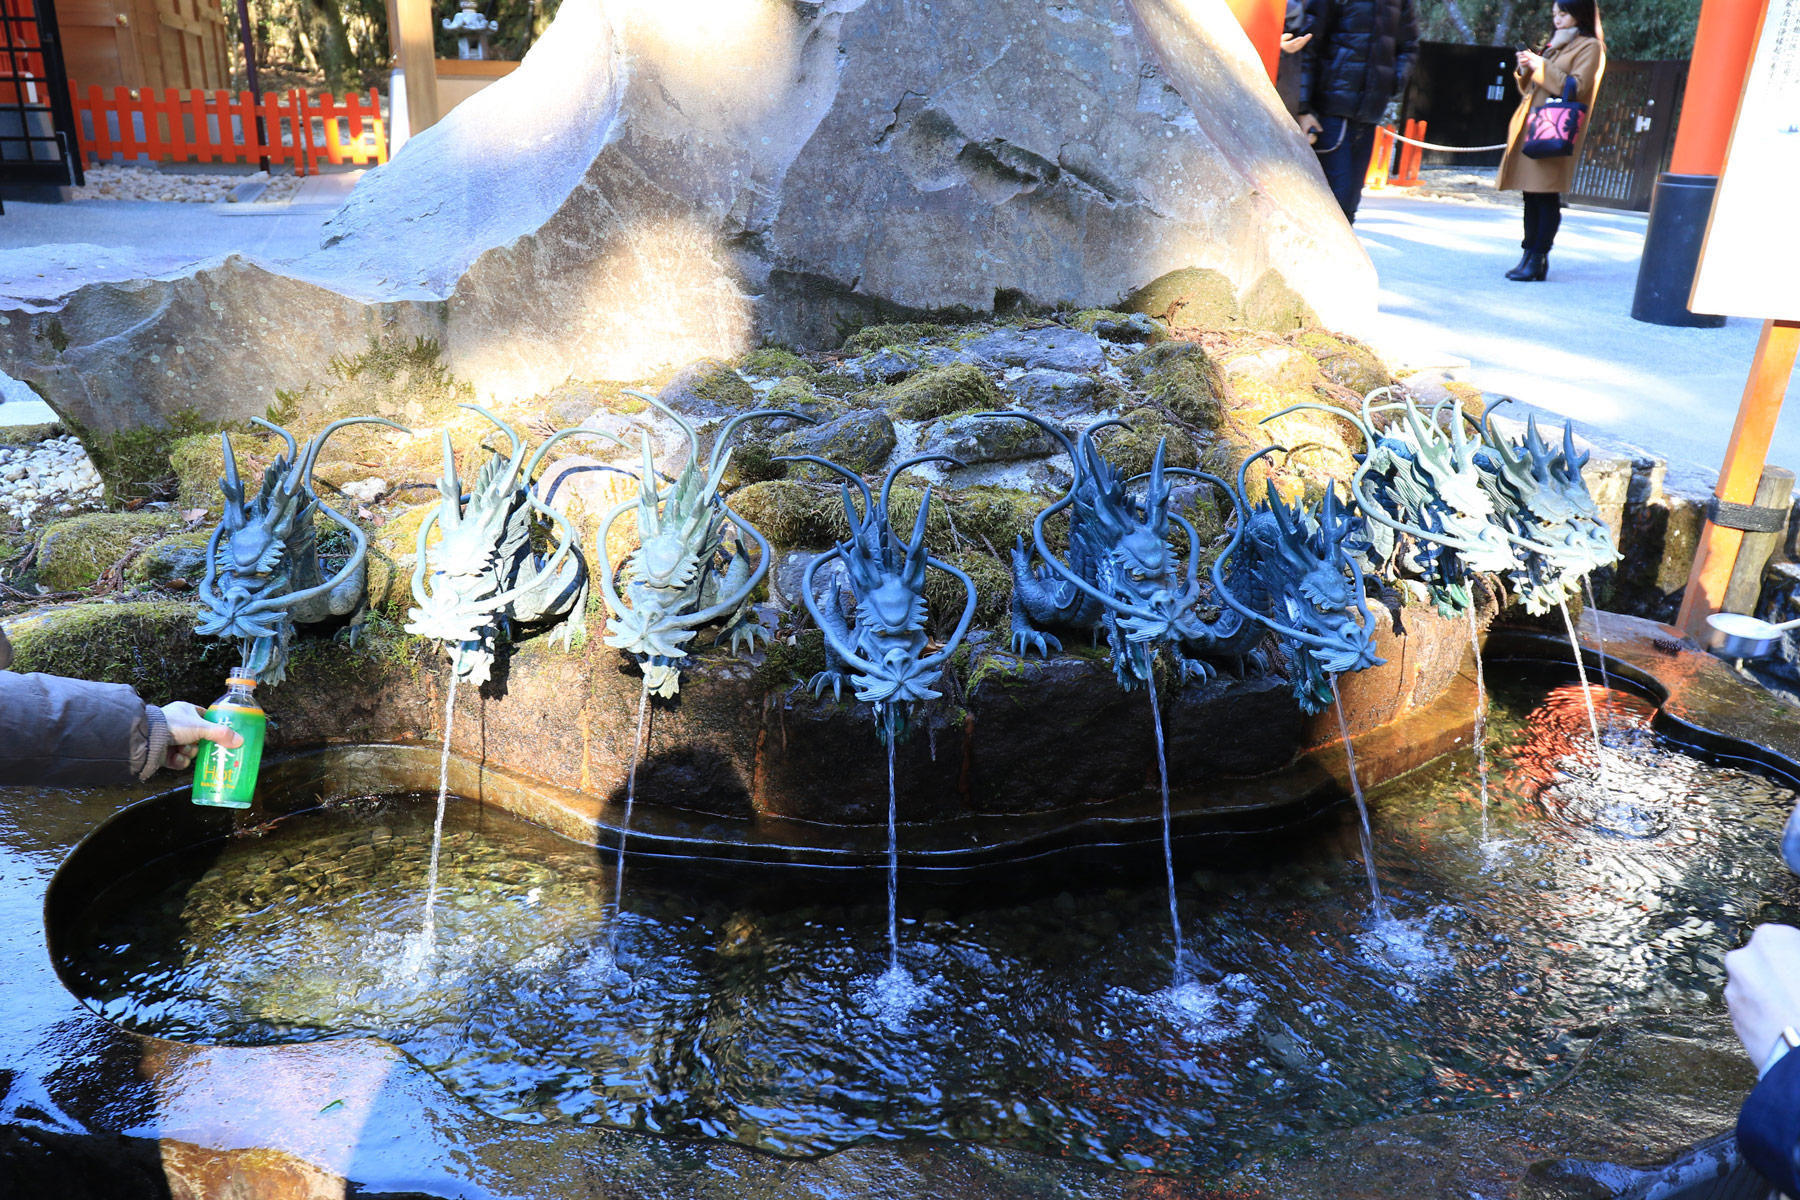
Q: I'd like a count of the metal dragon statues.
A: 9